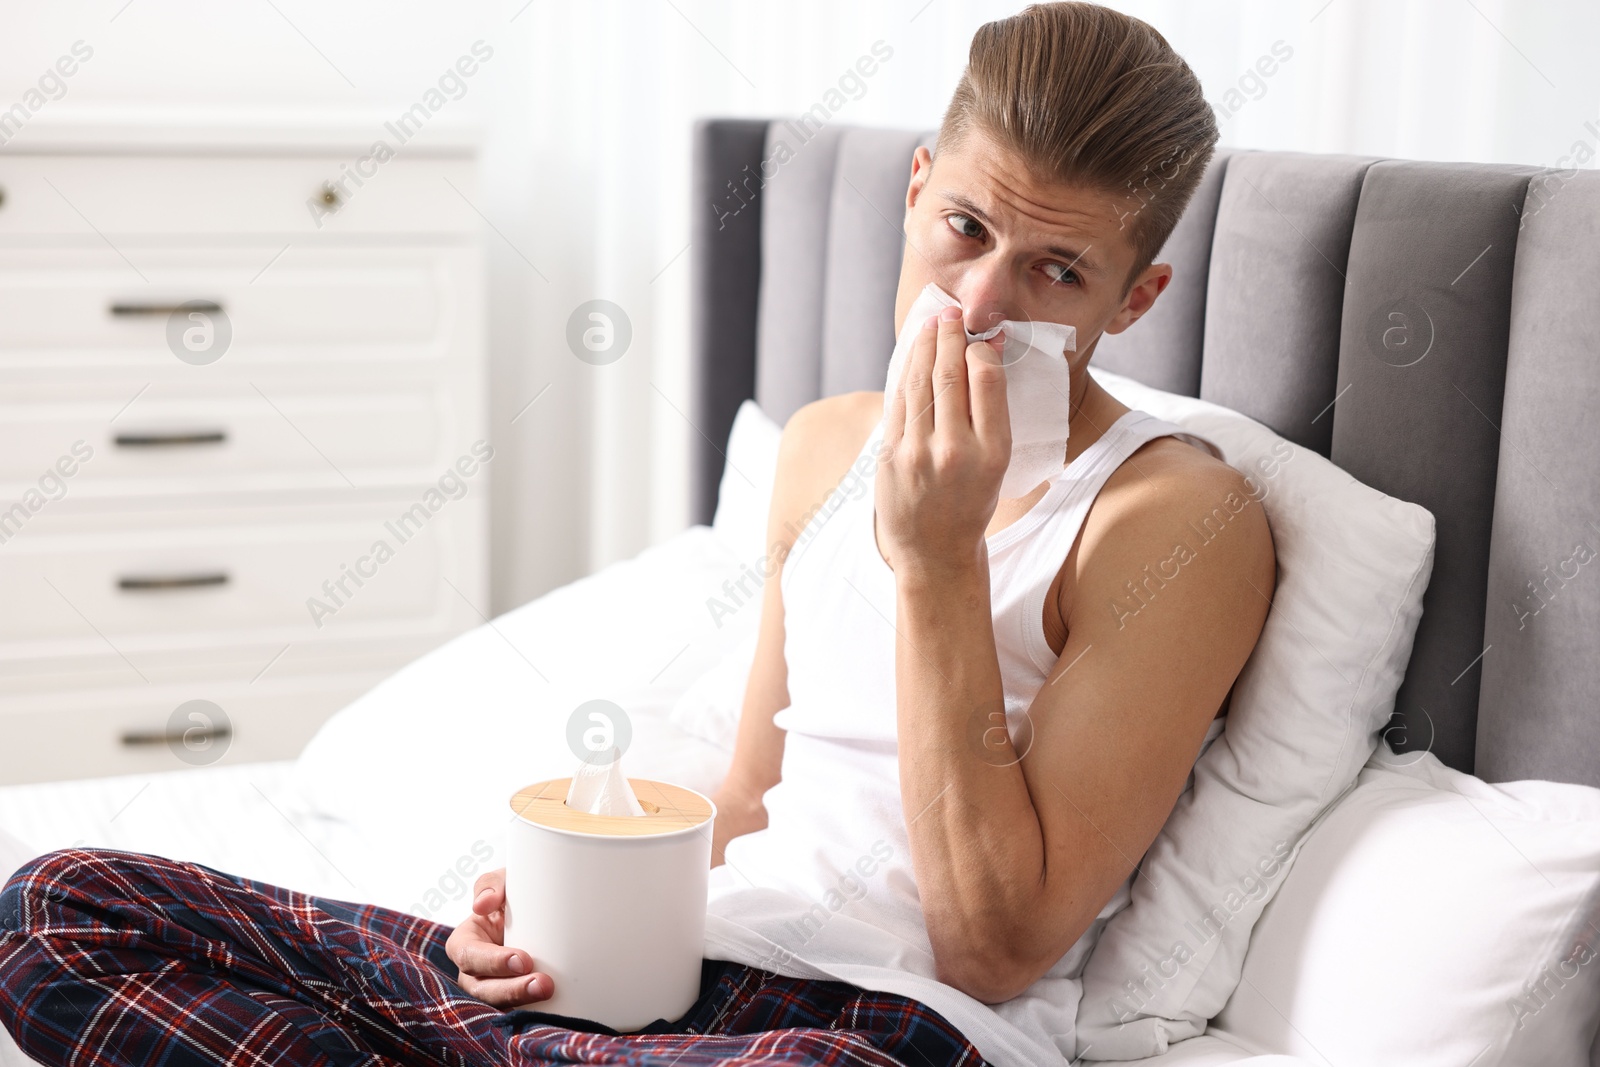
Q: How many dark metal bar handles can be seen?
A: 4